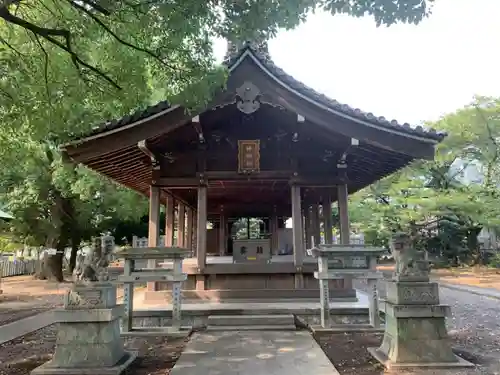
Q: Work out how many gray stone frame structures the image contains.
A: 2